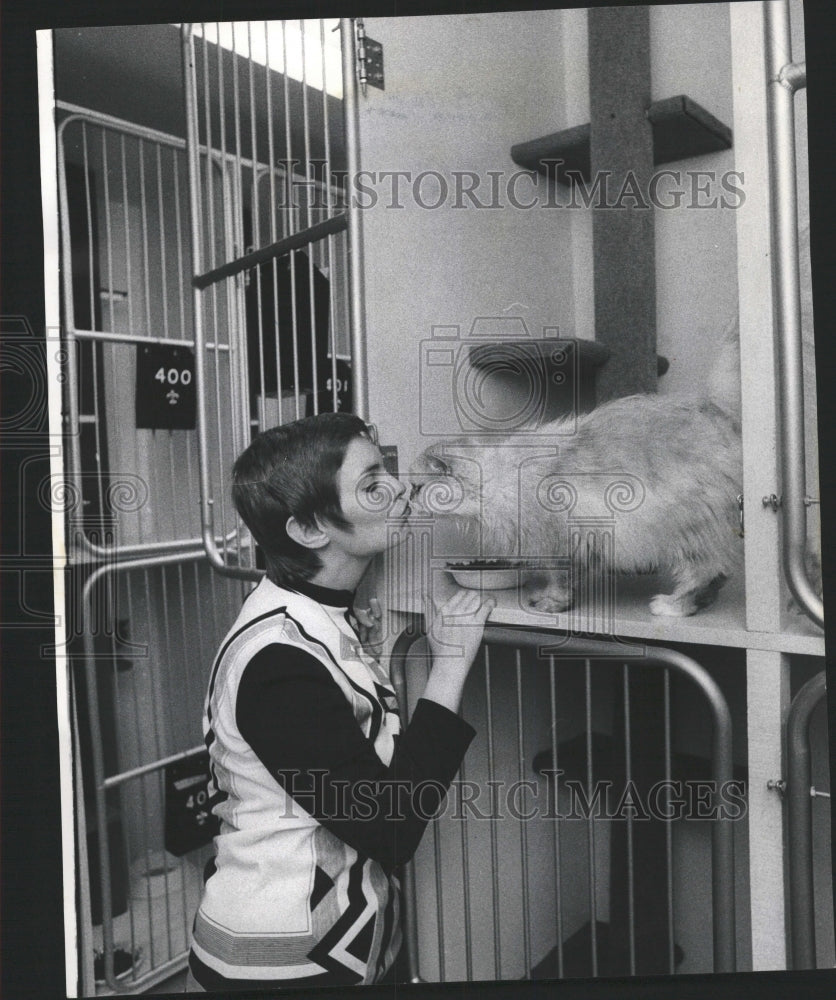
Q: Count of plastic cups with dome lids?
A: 0